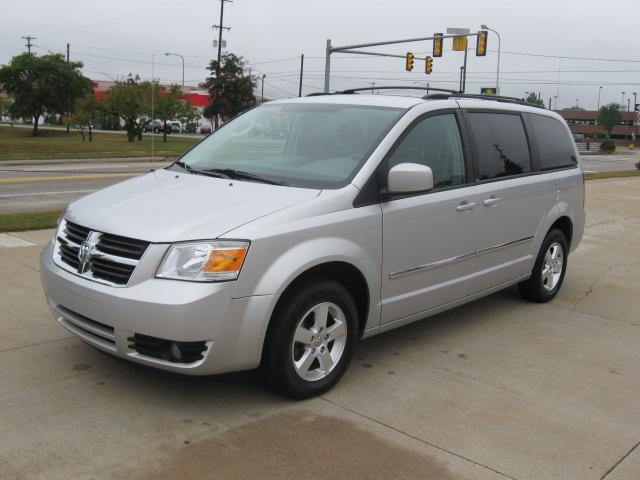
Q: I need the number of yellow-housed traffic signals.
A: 4